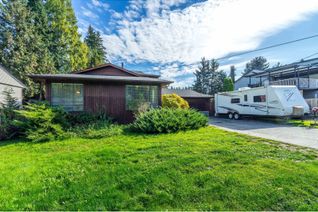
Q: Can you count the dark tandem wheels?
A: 2